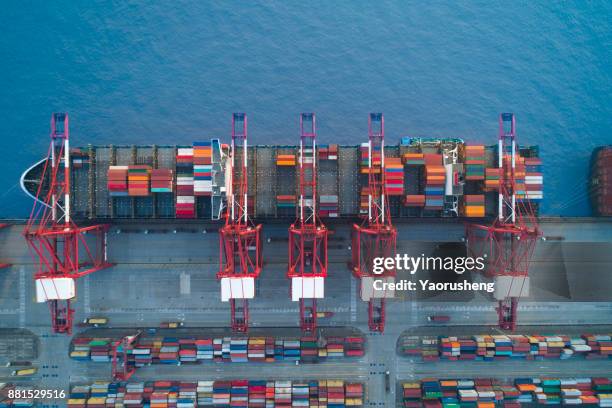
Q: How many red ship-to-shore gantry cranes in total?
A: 5